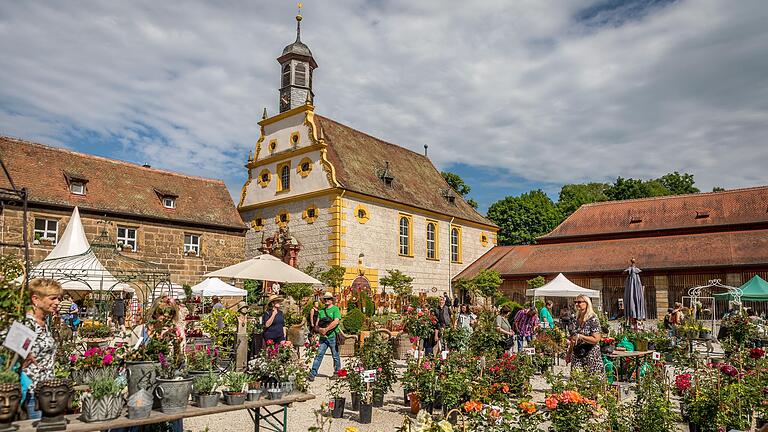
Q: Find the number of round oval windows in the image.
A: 9